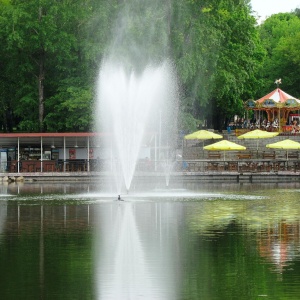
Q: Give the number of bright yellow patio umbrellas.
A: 4